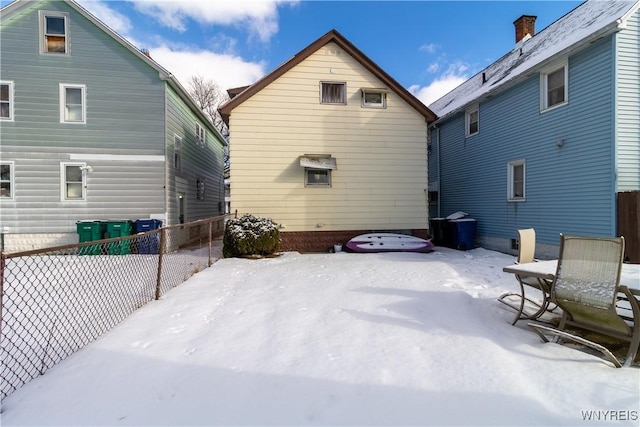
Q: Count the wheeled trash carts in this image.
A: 5